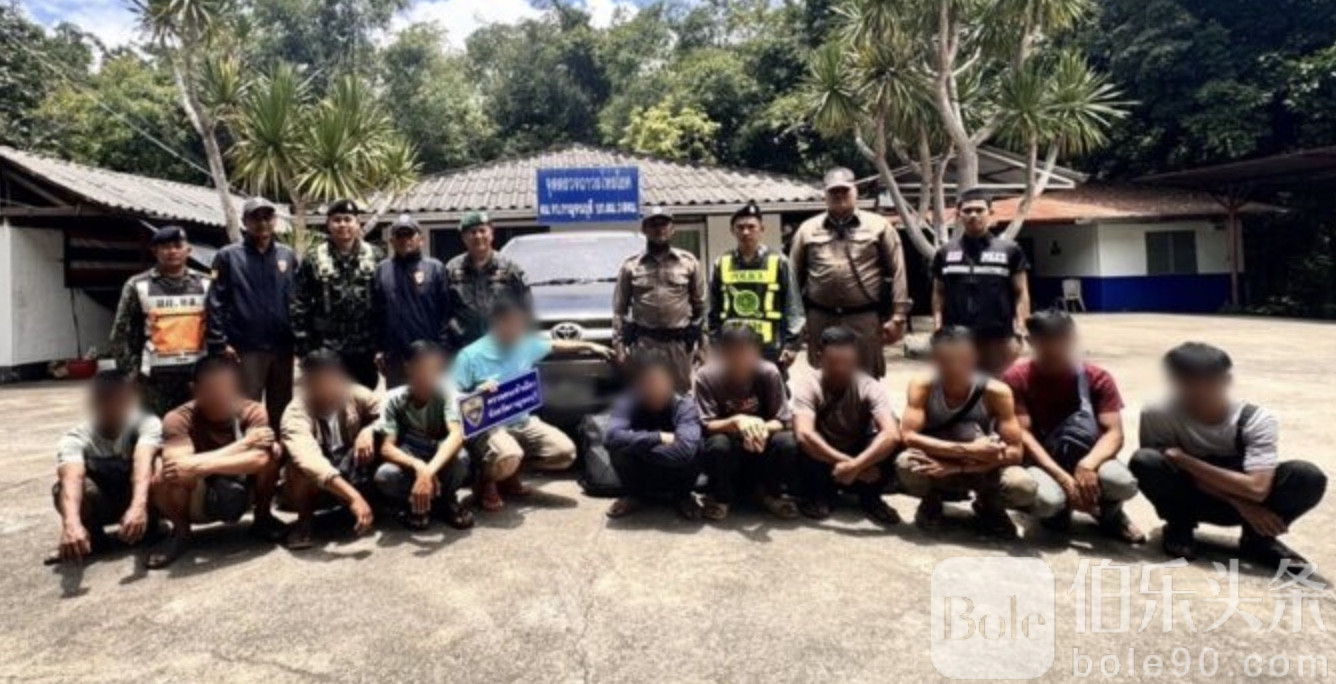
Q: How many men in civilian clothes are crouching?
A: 11